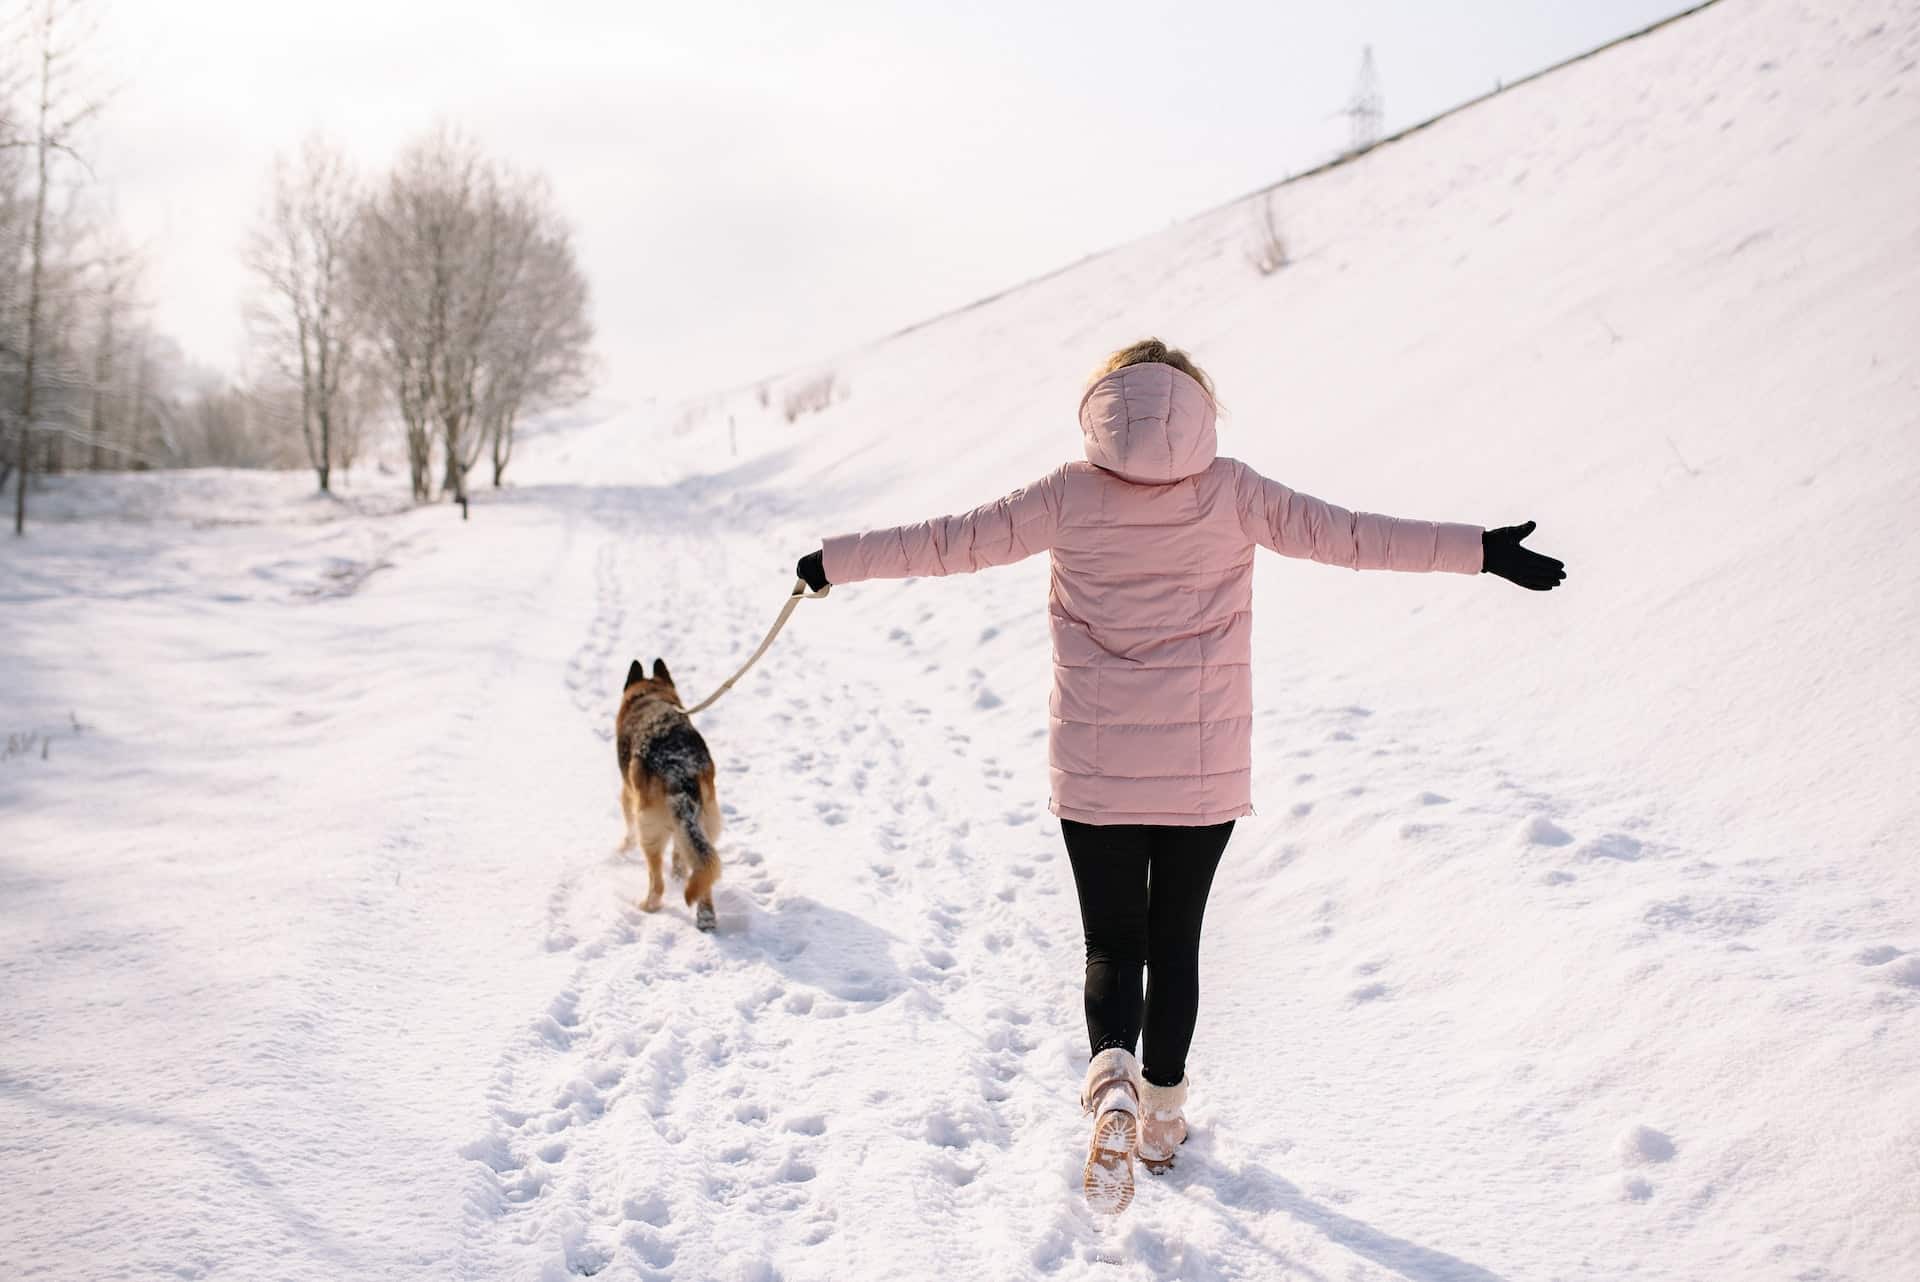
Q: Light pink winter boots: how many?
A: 2